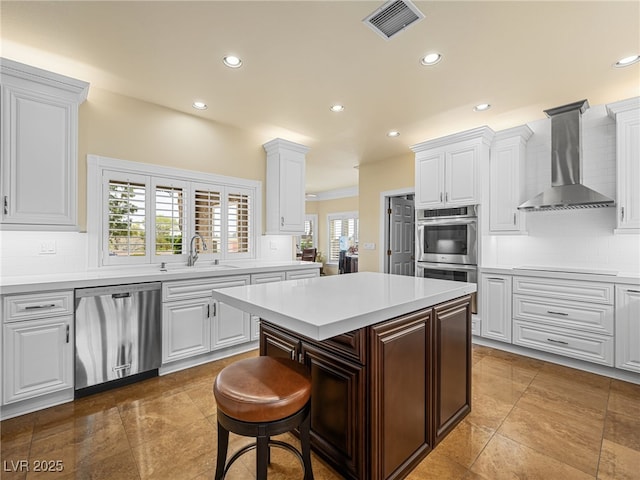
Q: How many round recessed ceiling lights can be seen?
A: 7